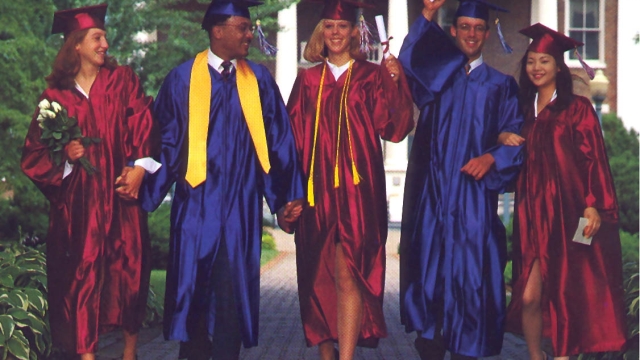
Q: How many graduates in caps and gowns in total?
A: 5